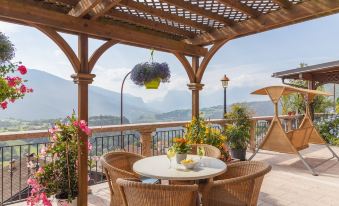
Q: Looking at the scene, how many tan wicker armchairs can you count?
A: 4